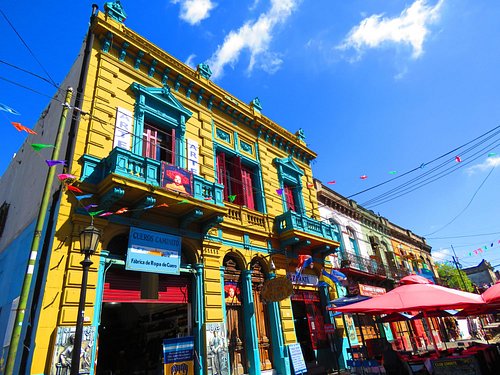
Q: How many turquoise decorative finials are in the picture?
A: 4